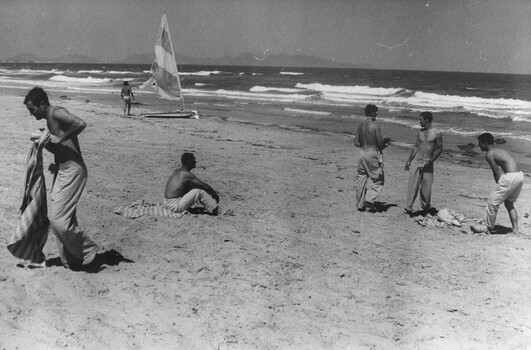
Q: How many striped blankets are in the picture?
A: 2